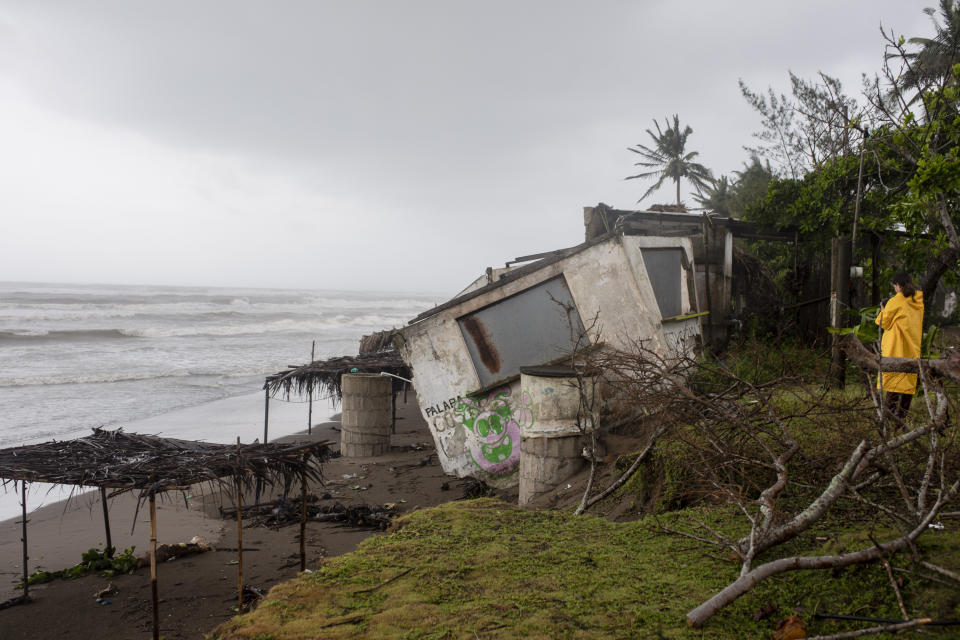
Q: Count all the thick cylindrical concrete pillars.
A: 2